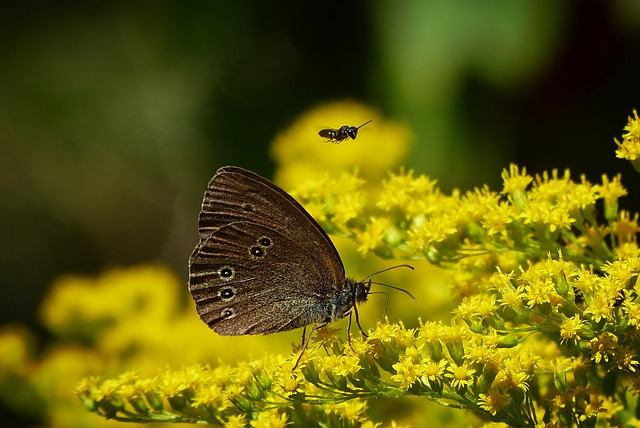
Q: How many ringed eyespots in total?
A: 5